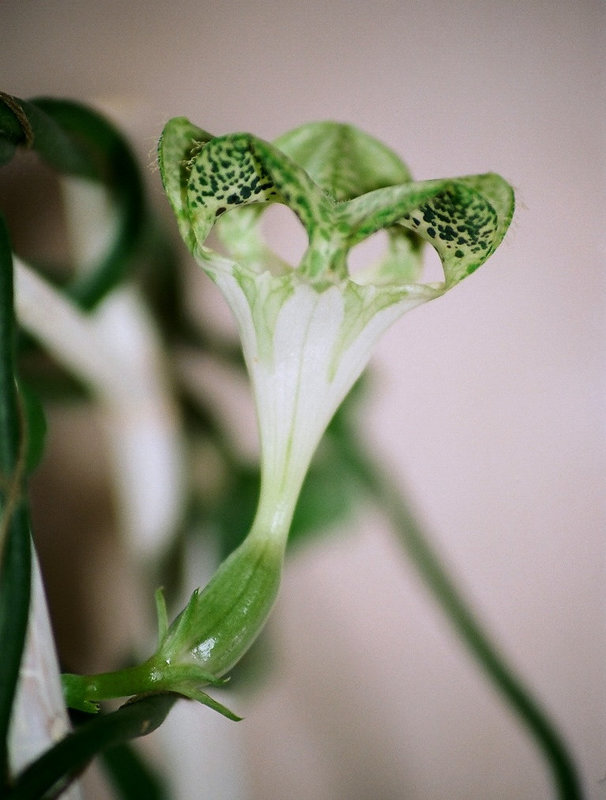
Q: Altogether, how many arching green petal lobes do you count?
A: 3